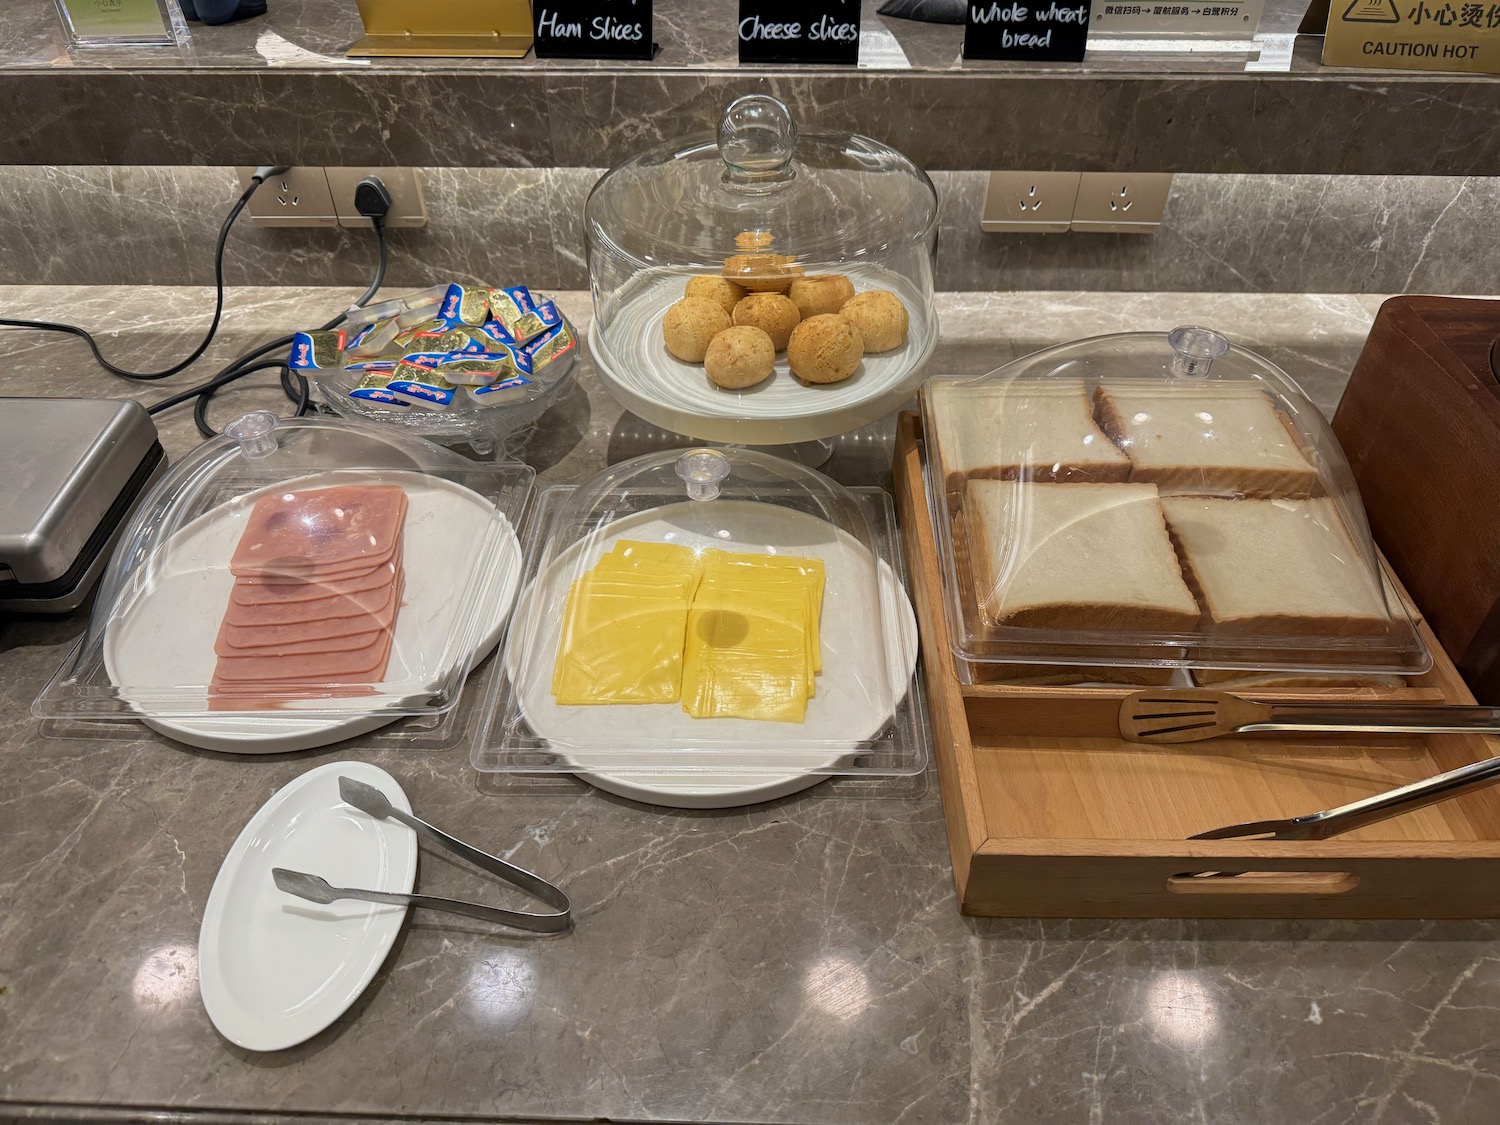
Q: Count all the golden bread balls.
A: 8